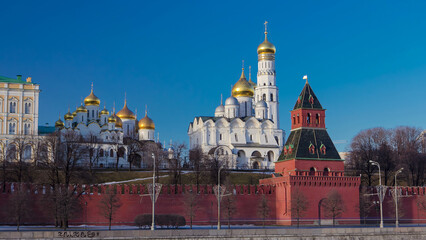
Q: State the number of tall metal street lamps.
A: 4